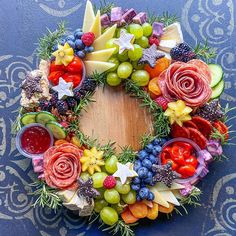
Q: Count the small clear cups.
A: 3